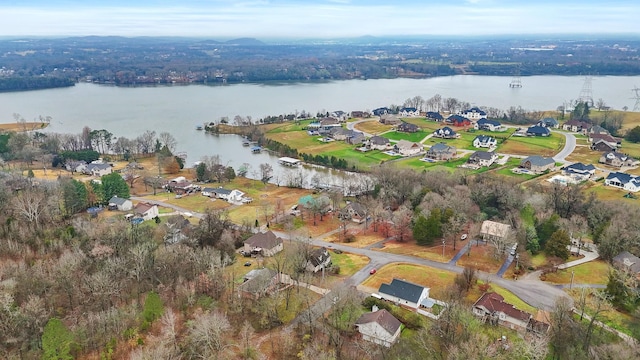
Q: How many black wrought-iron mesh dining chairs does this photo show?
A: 0